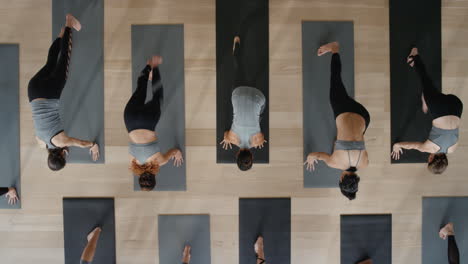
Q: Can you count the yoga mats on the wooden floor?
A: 11